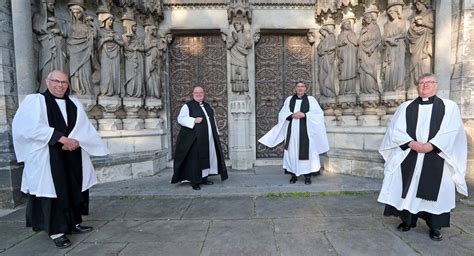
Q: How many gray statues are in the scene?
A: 11